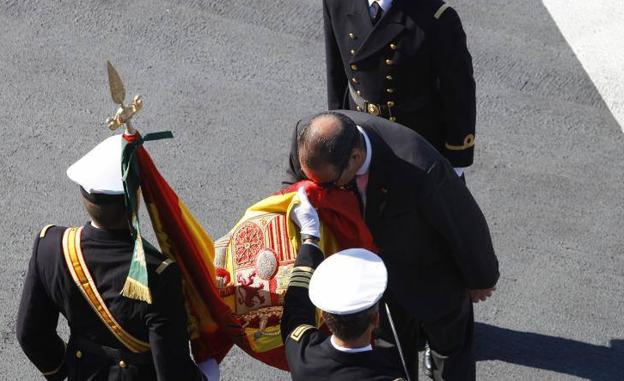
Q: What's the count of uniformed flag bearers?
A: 2